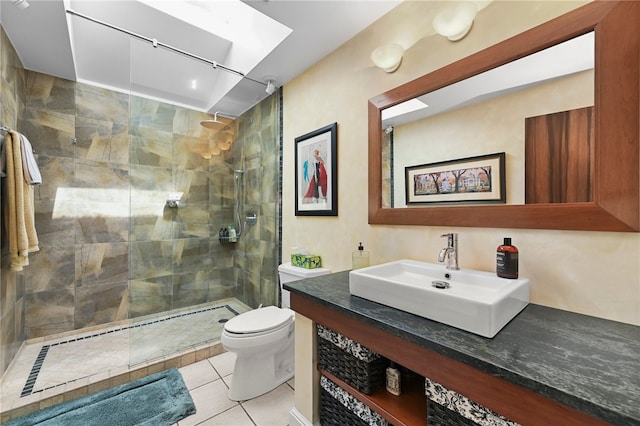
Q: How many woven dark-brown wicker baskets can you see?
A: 3